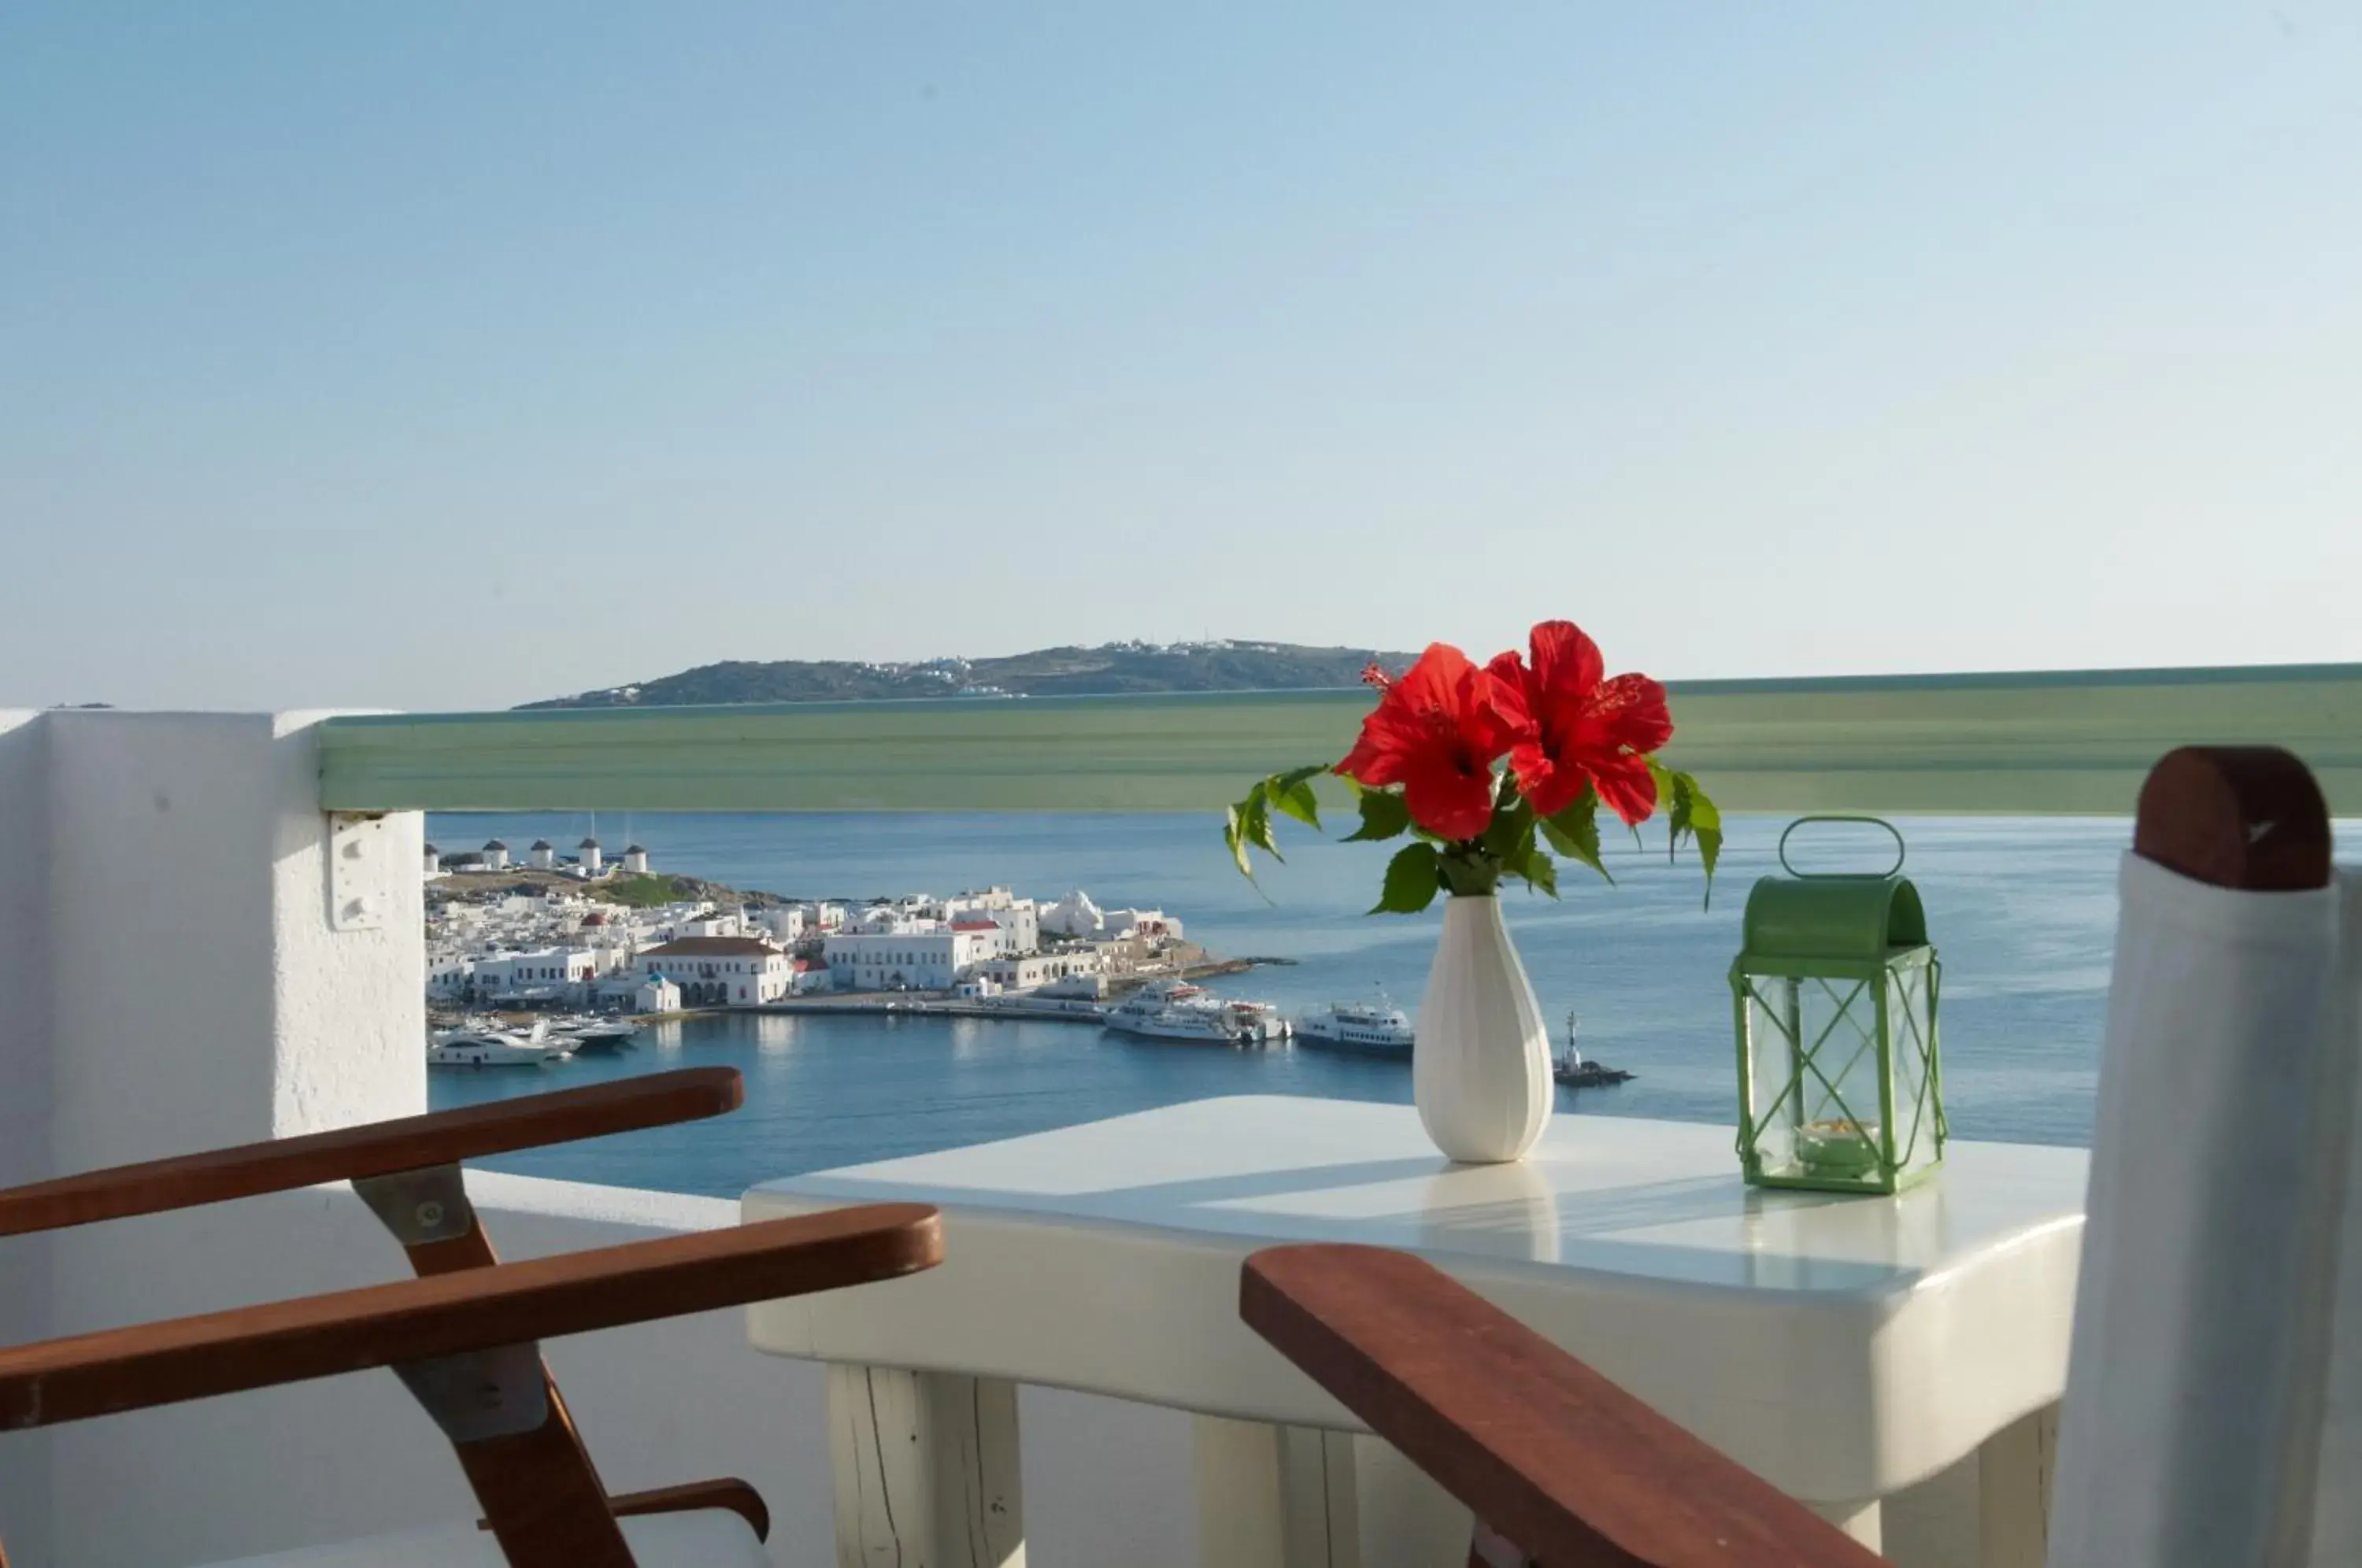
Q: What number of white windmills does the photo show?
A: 5